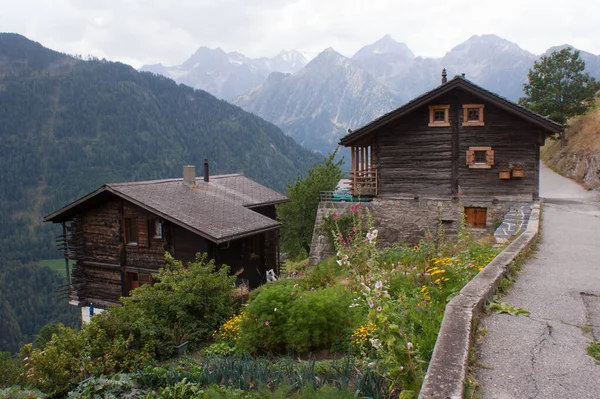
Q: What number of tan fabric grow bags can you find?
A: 0